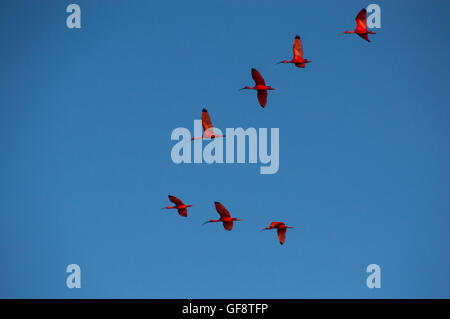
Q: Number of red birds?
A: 7